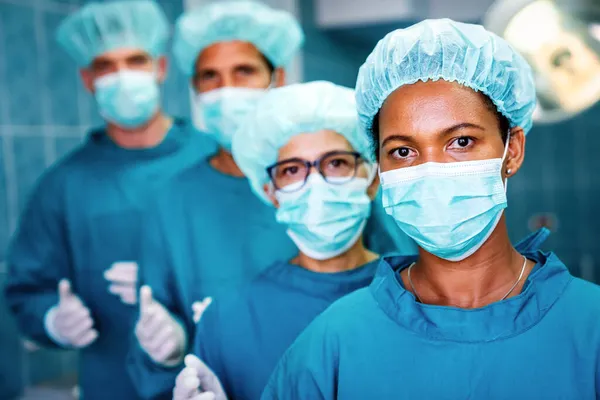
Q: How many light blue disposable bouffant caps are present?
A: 4